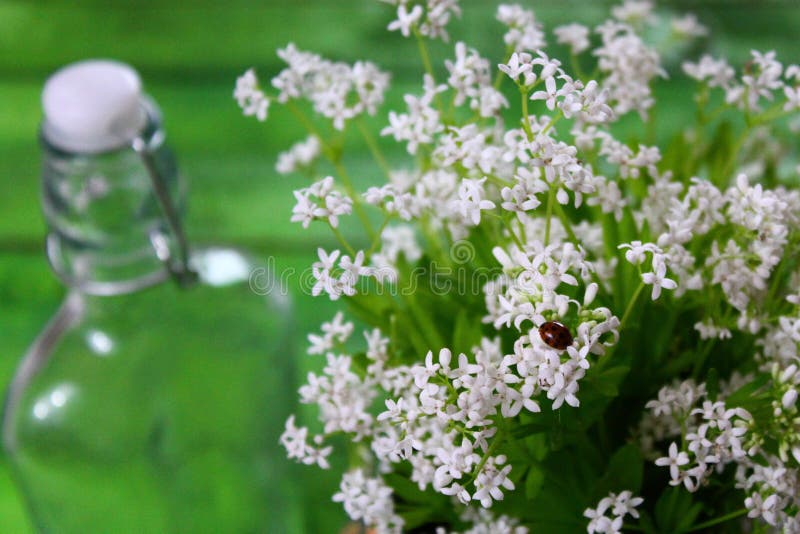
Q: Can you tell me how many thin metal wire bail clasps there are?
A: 1